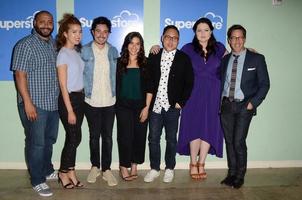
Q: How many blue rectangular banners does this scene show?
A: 3